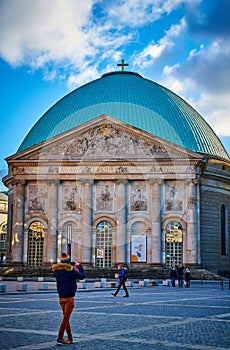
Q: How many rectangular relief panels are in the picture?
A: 5